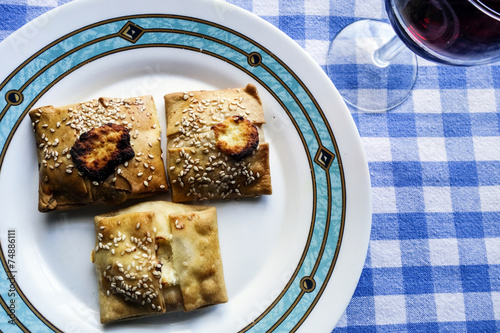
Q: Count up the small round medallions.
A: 3